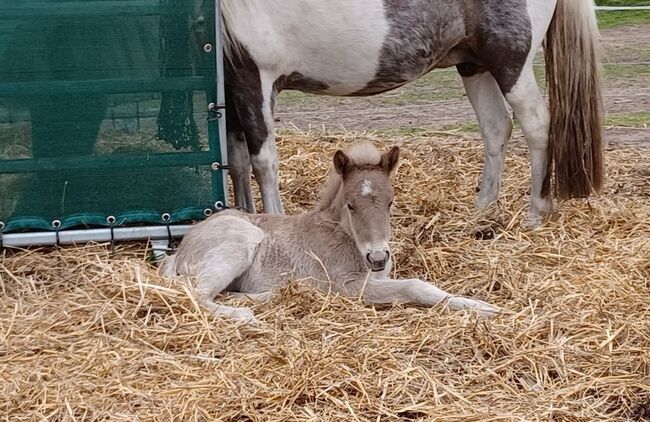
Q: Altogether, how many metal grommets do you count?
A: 9